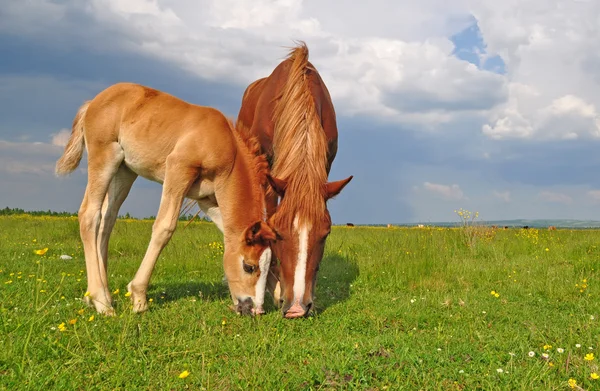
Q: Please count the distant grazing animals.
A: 7